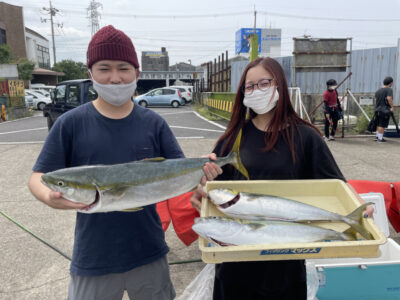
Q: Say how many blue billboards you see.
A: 1